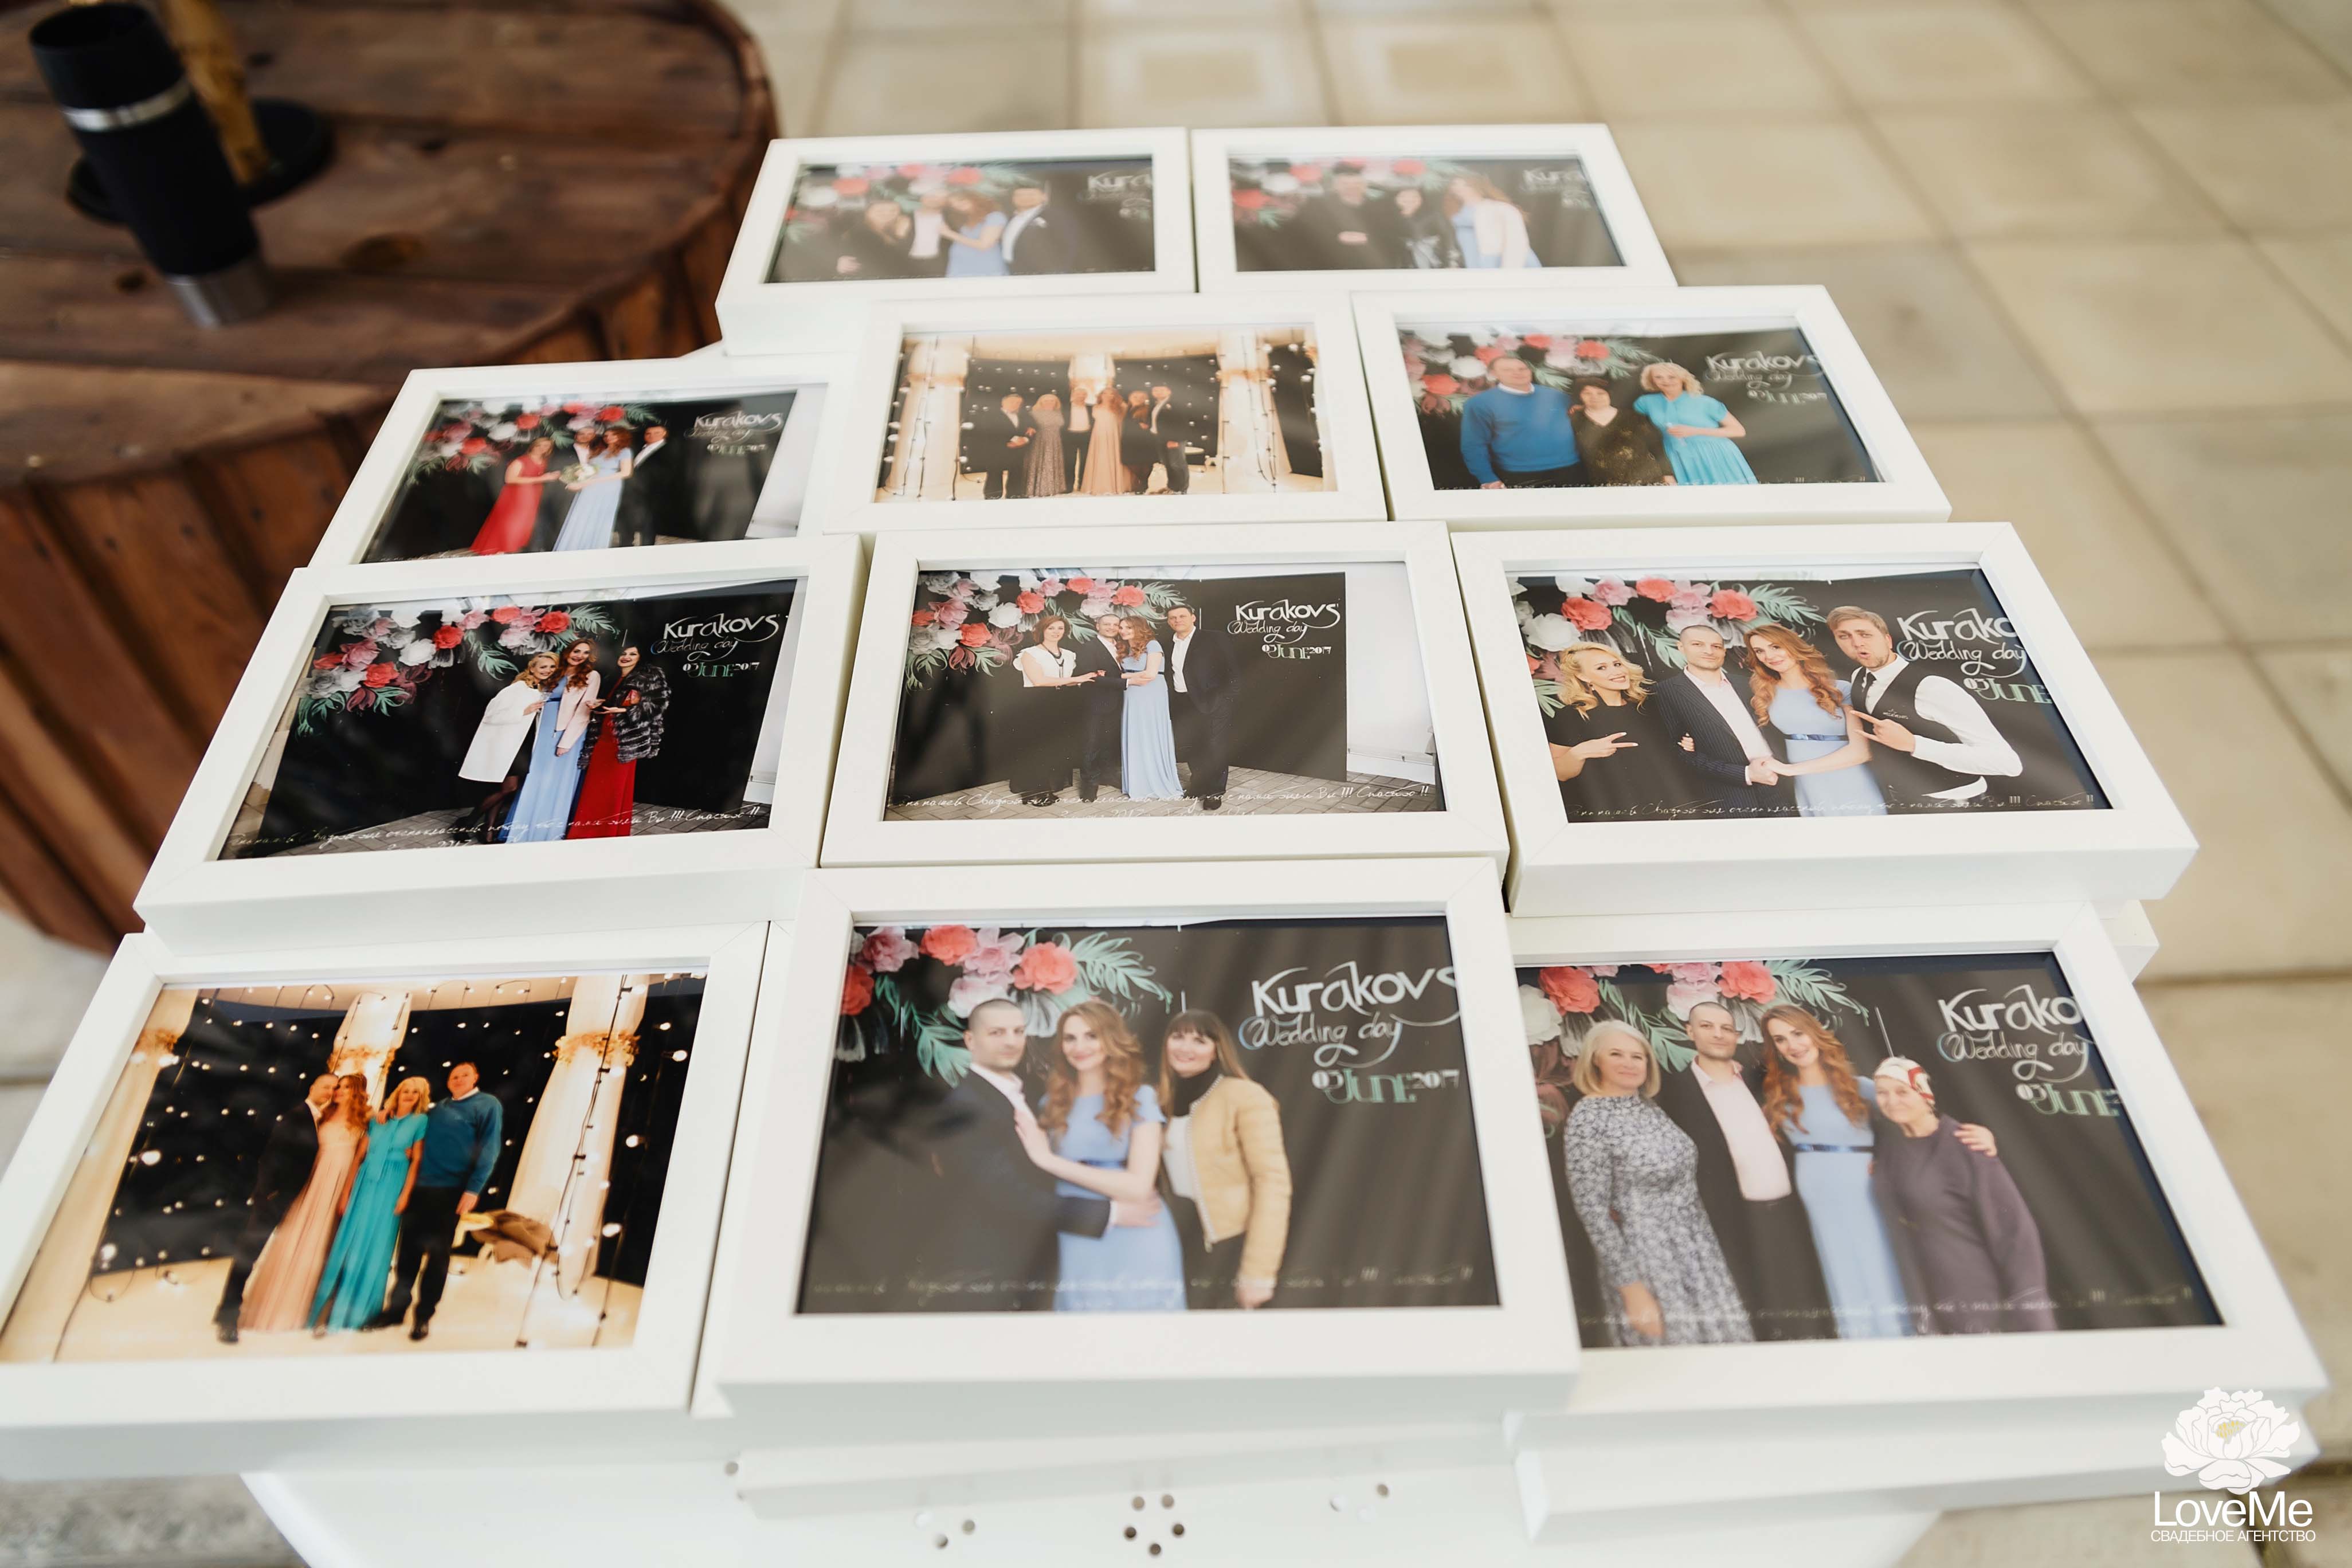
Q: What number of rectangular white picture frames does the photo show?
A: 11